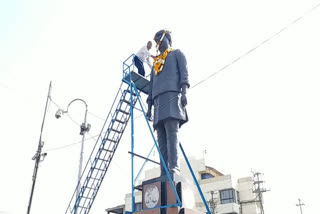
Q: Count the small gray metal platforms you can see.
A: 1